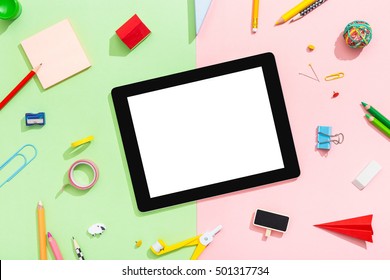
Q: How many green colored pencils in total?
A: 2